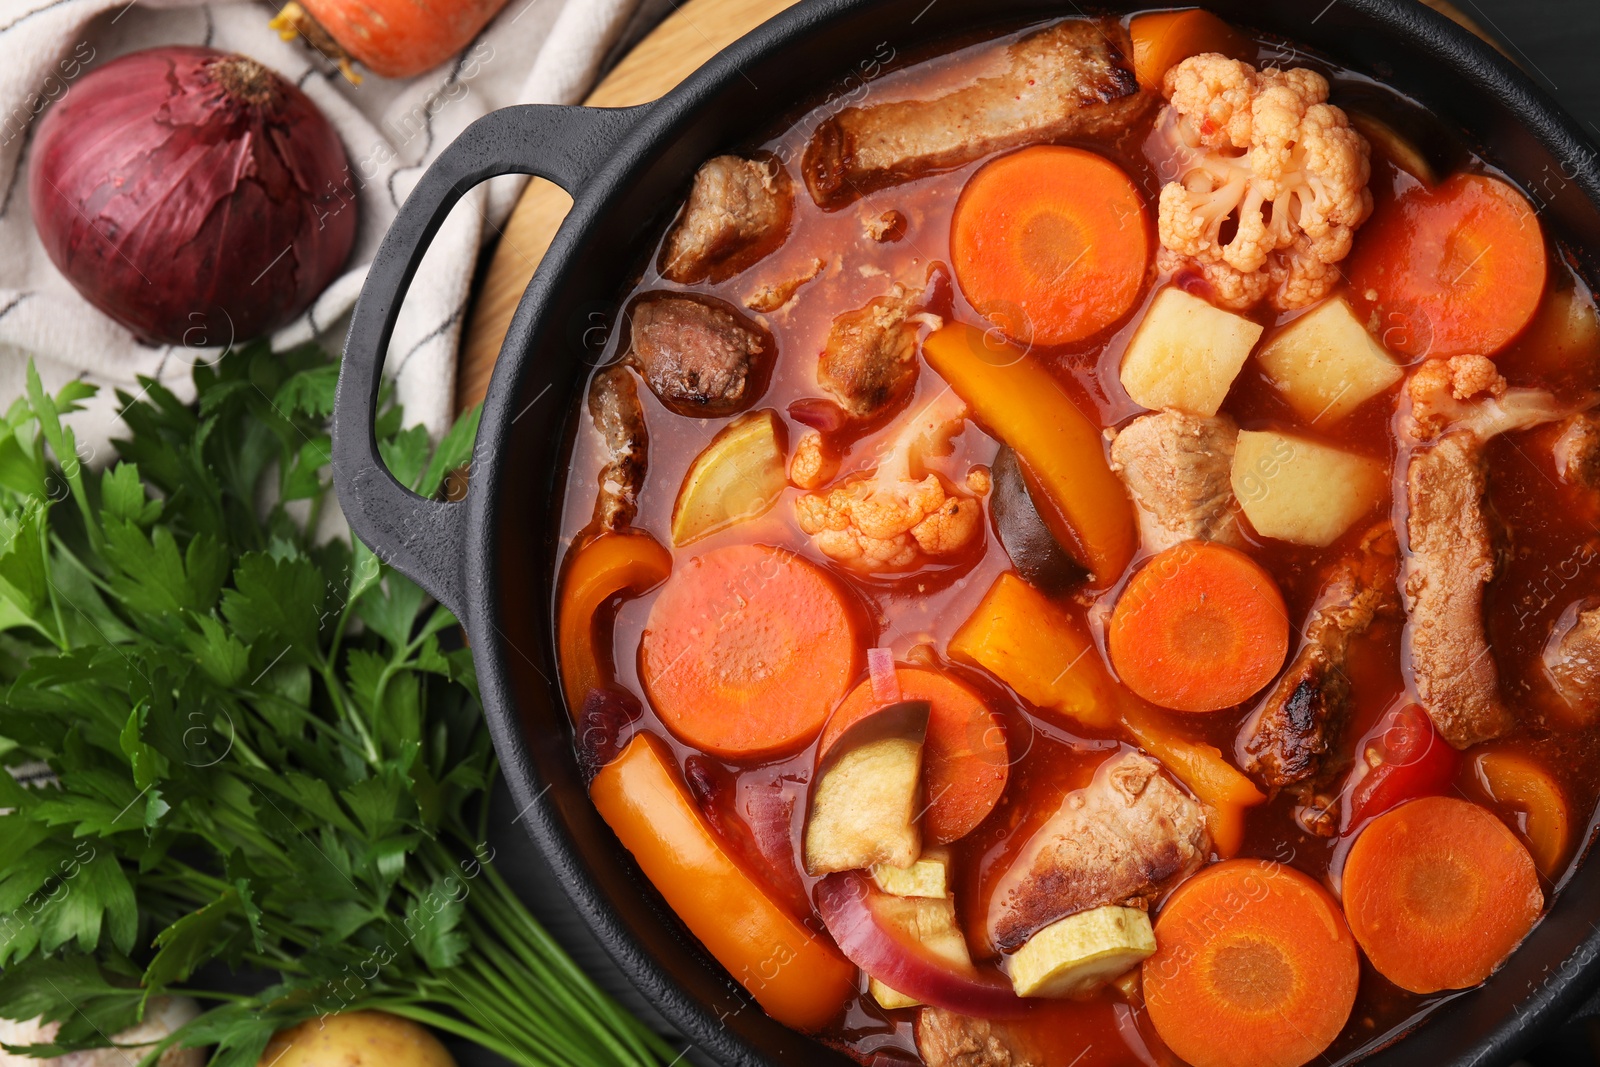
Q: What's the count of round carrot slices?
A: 7